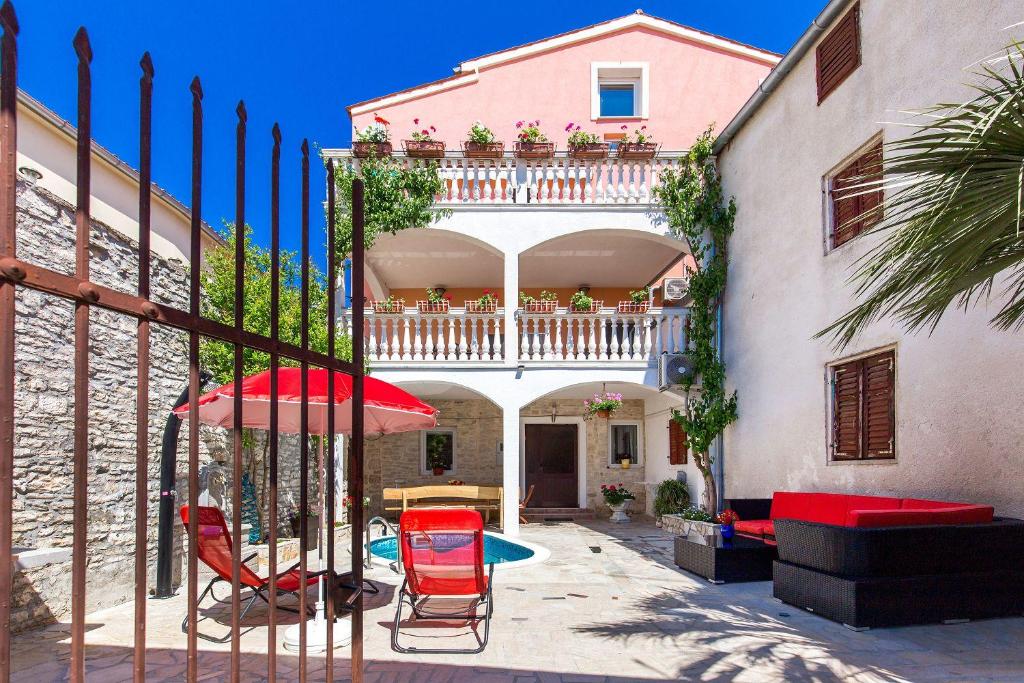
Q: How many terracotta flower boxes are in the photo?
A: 12